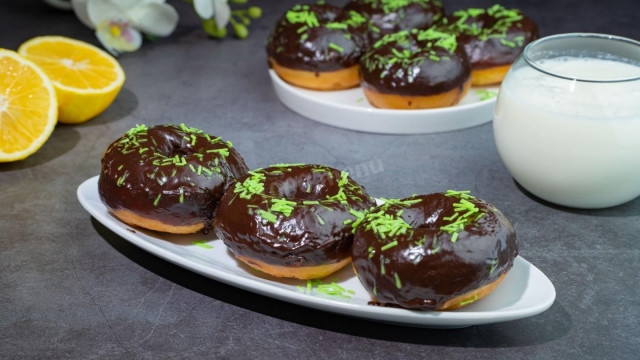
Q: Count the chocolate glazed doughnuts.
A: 7